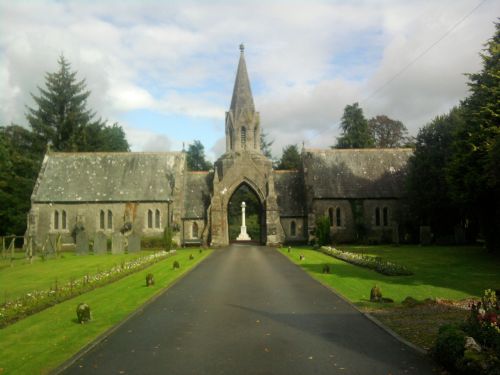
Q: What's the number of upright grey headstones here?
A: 4